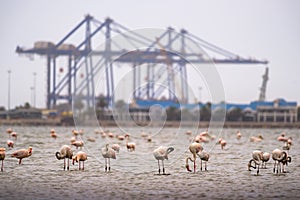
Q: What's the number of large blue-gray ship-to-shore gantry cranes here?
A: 4